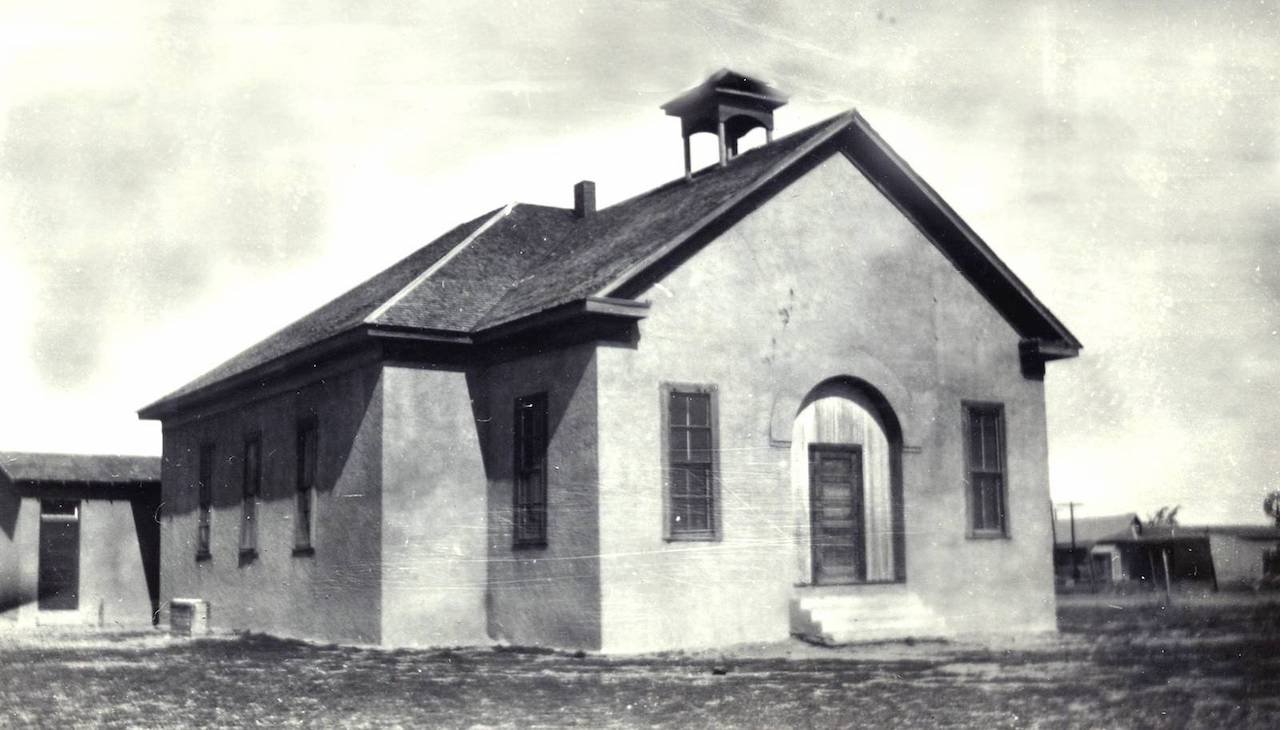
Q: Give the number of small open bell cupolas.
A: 1